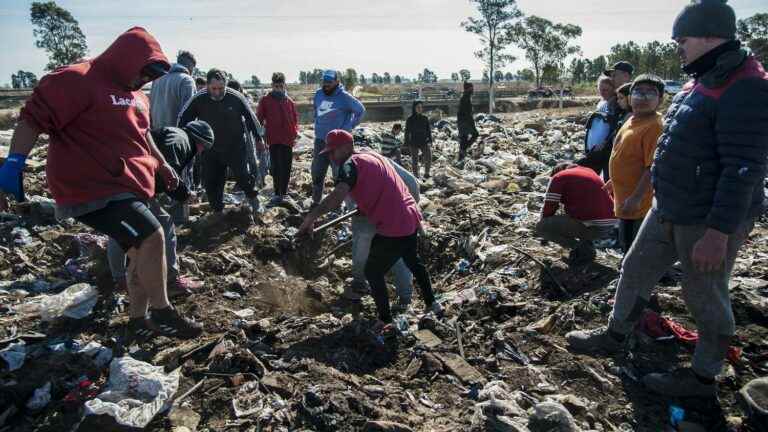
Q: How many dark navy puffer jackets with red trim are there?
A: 1